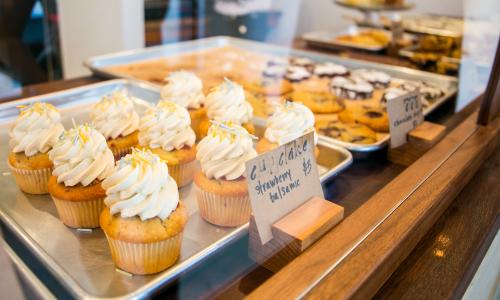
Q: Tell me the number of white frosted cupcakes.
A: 9